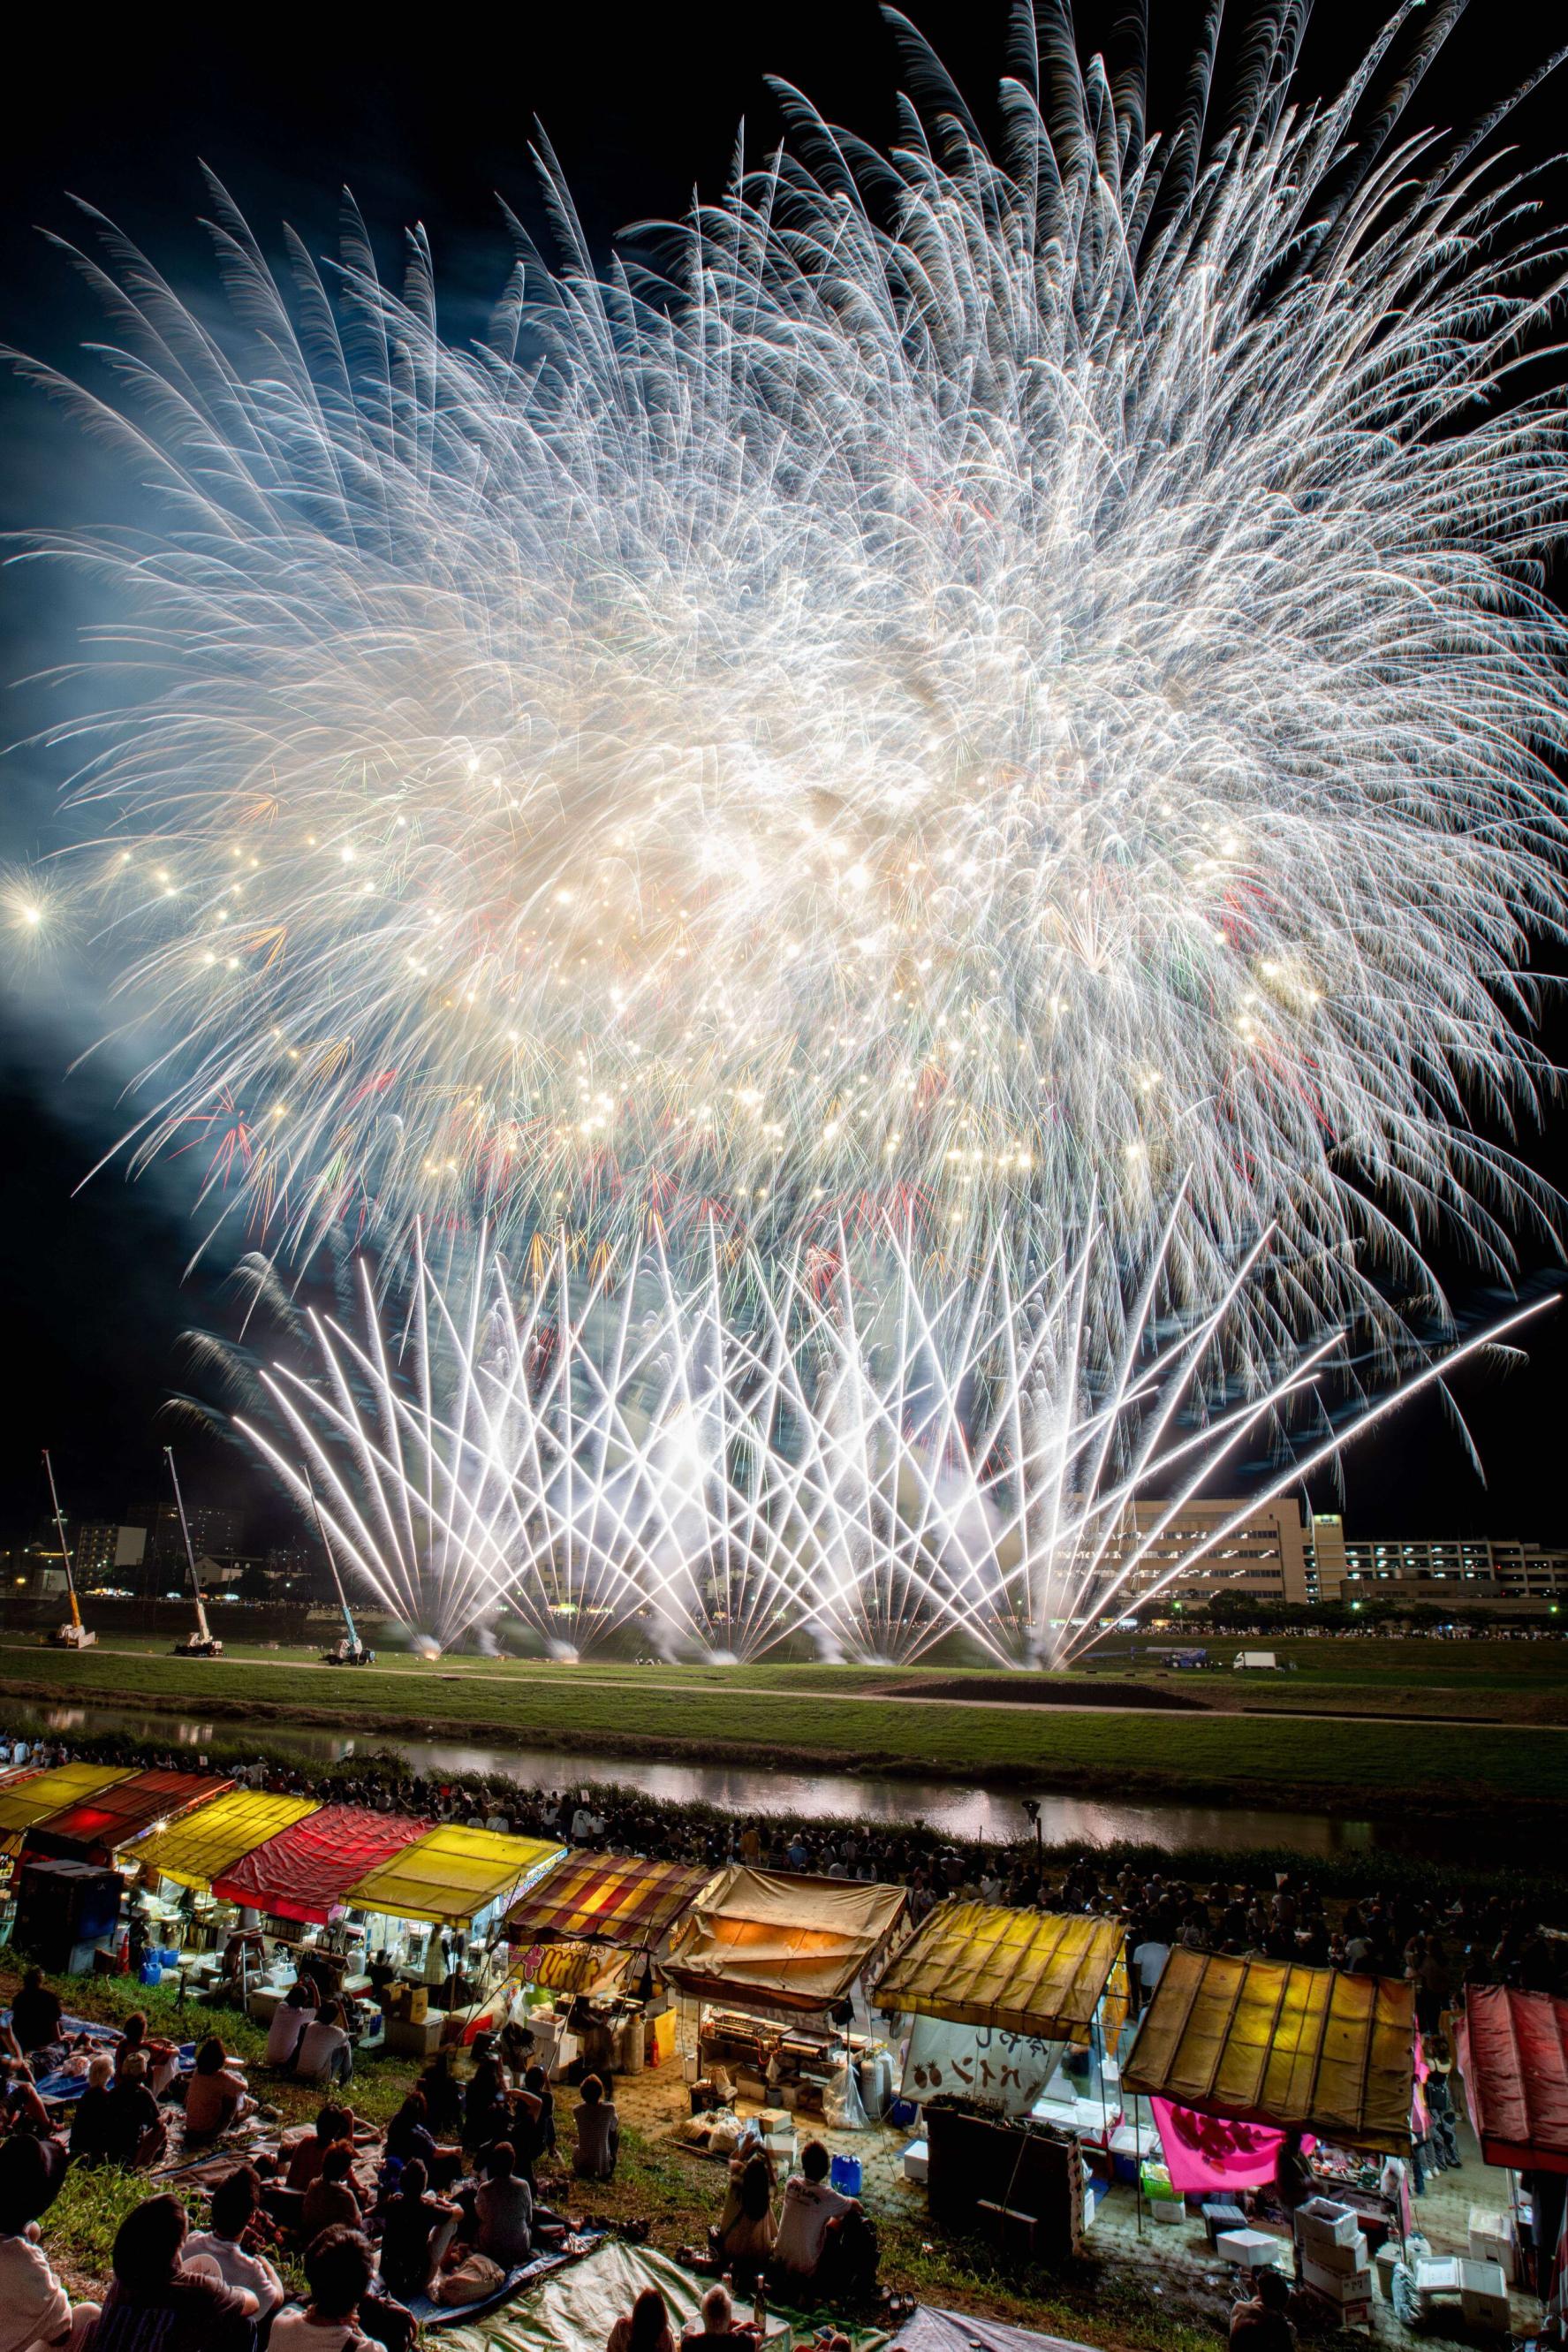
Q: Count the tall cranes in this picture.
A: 3